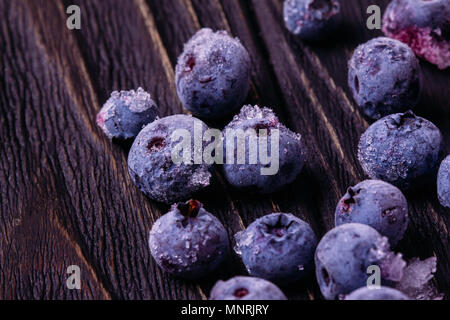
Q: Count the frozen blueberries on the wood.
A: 15